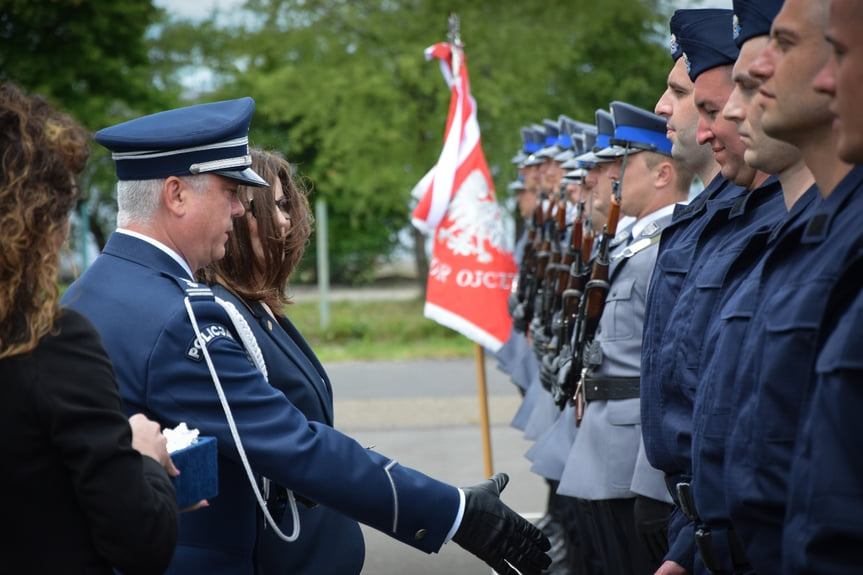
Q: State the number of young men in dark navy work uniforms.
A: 5